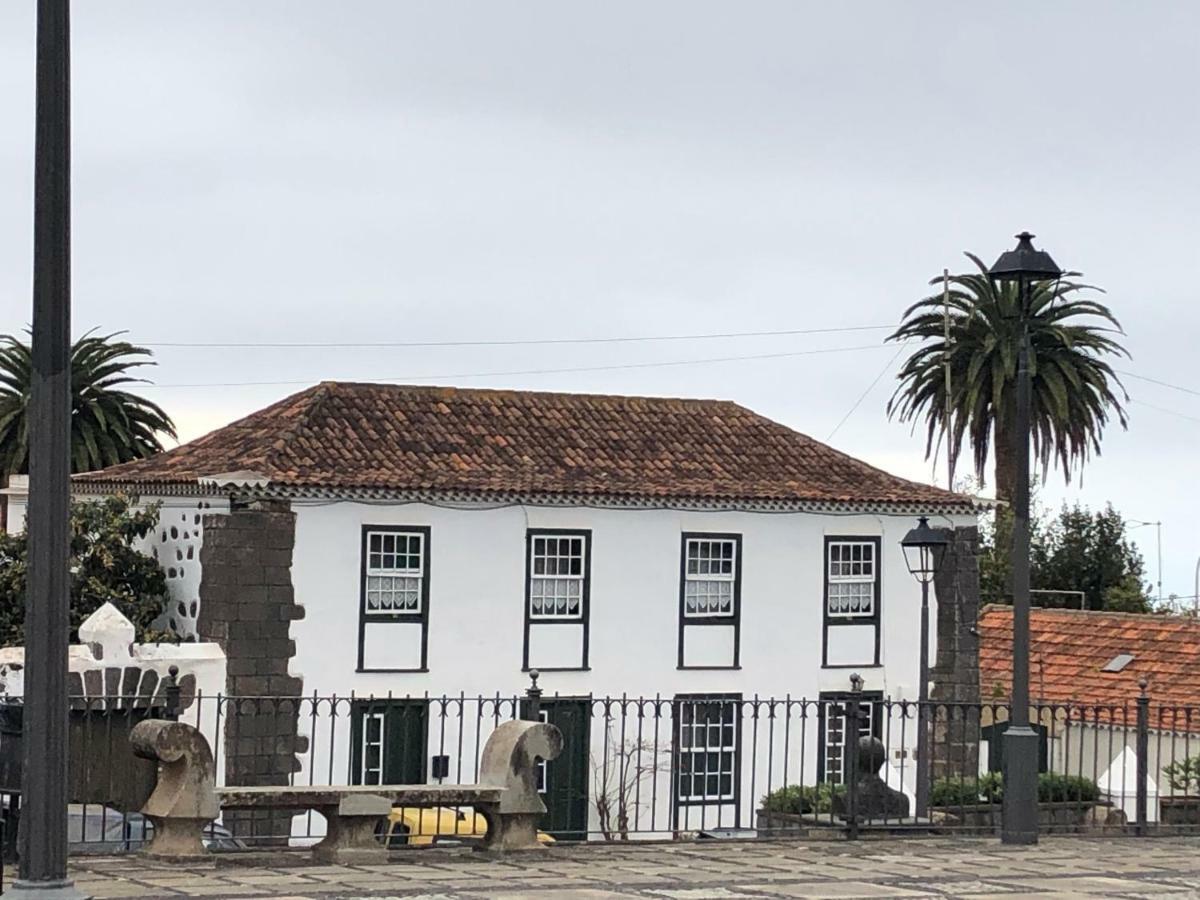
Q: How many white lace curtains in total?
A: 4